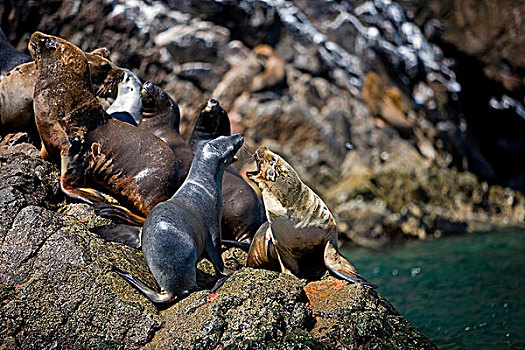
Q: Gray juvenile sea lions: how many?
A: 1